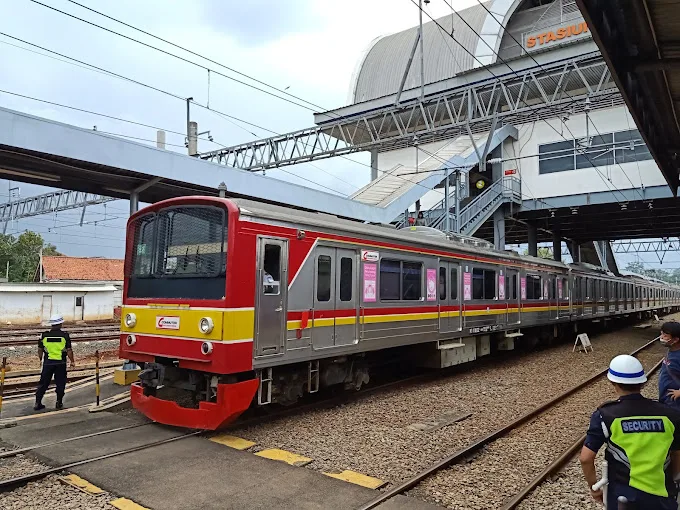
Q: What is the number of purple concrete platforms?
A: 0